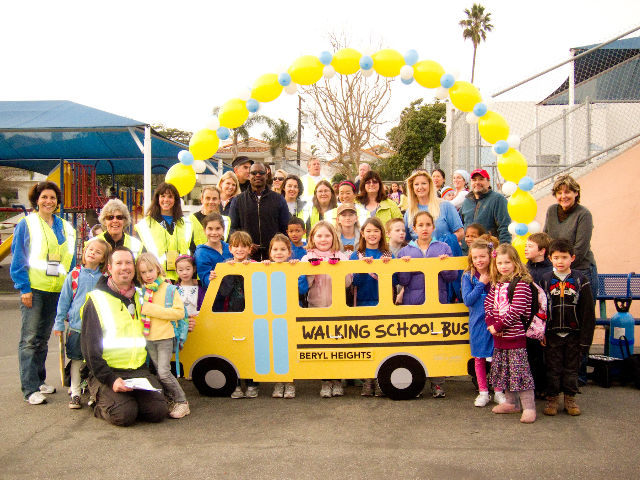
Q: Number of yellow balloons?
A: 13